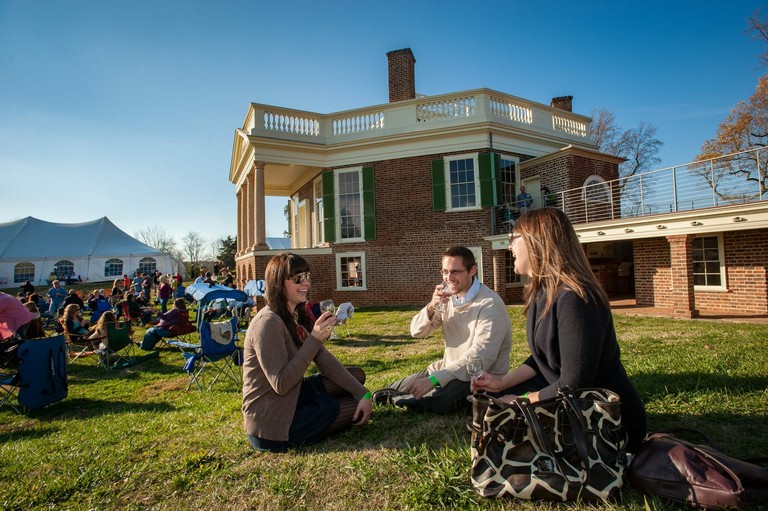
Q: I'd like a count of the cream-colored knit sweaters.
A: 1